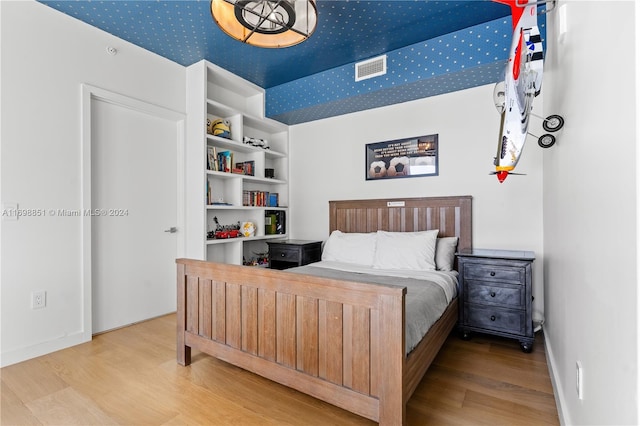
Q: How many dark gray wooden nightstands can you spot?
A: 2